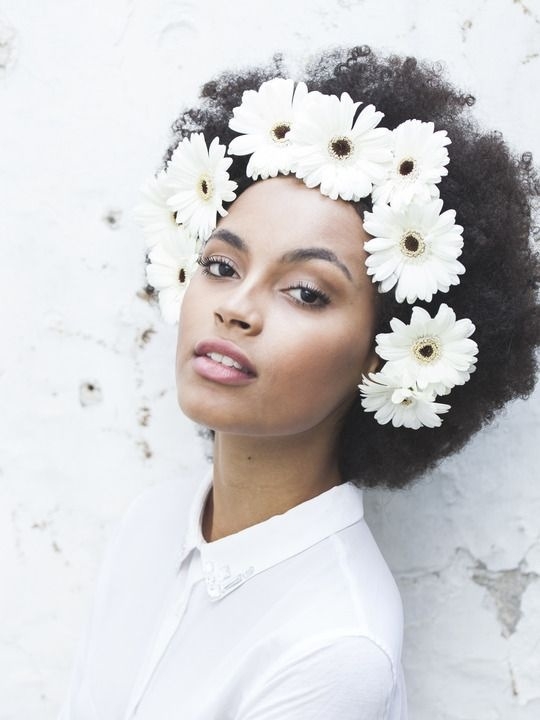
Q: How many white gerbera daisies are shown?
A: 9